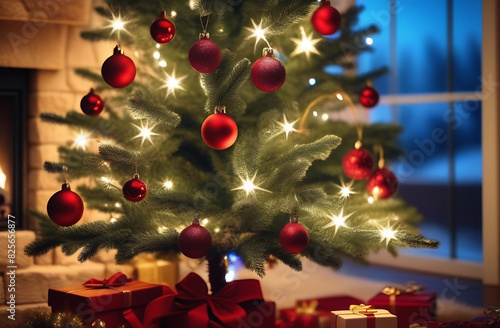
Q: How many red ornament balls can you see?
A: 14